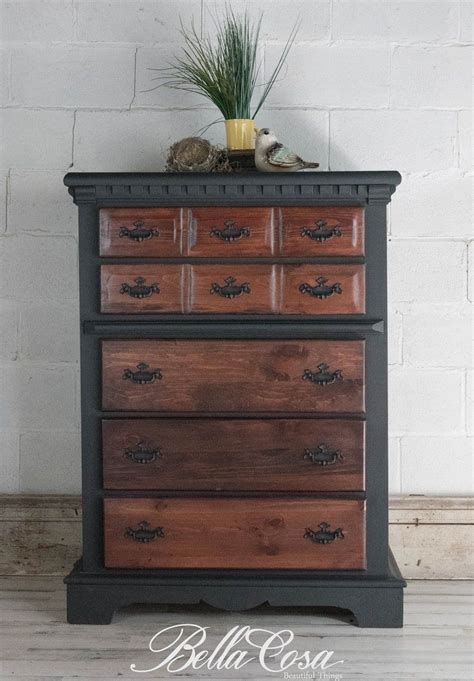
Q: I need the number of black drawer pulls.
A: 12